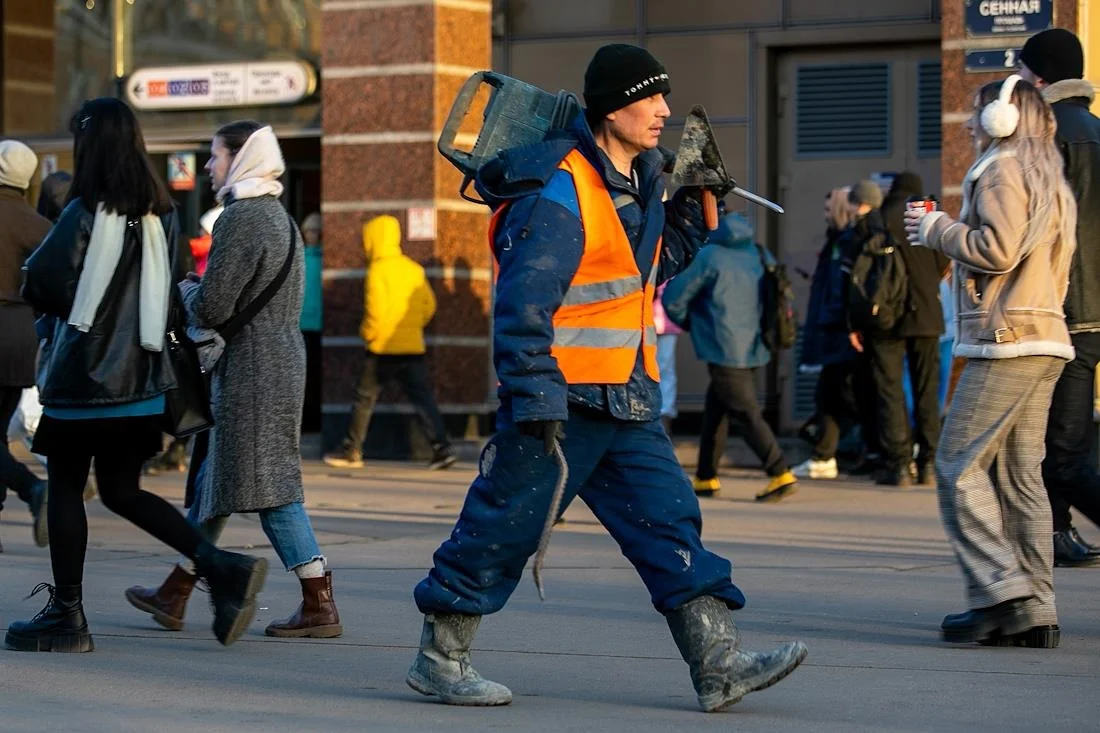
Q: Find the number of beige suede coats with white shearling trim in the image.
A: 1